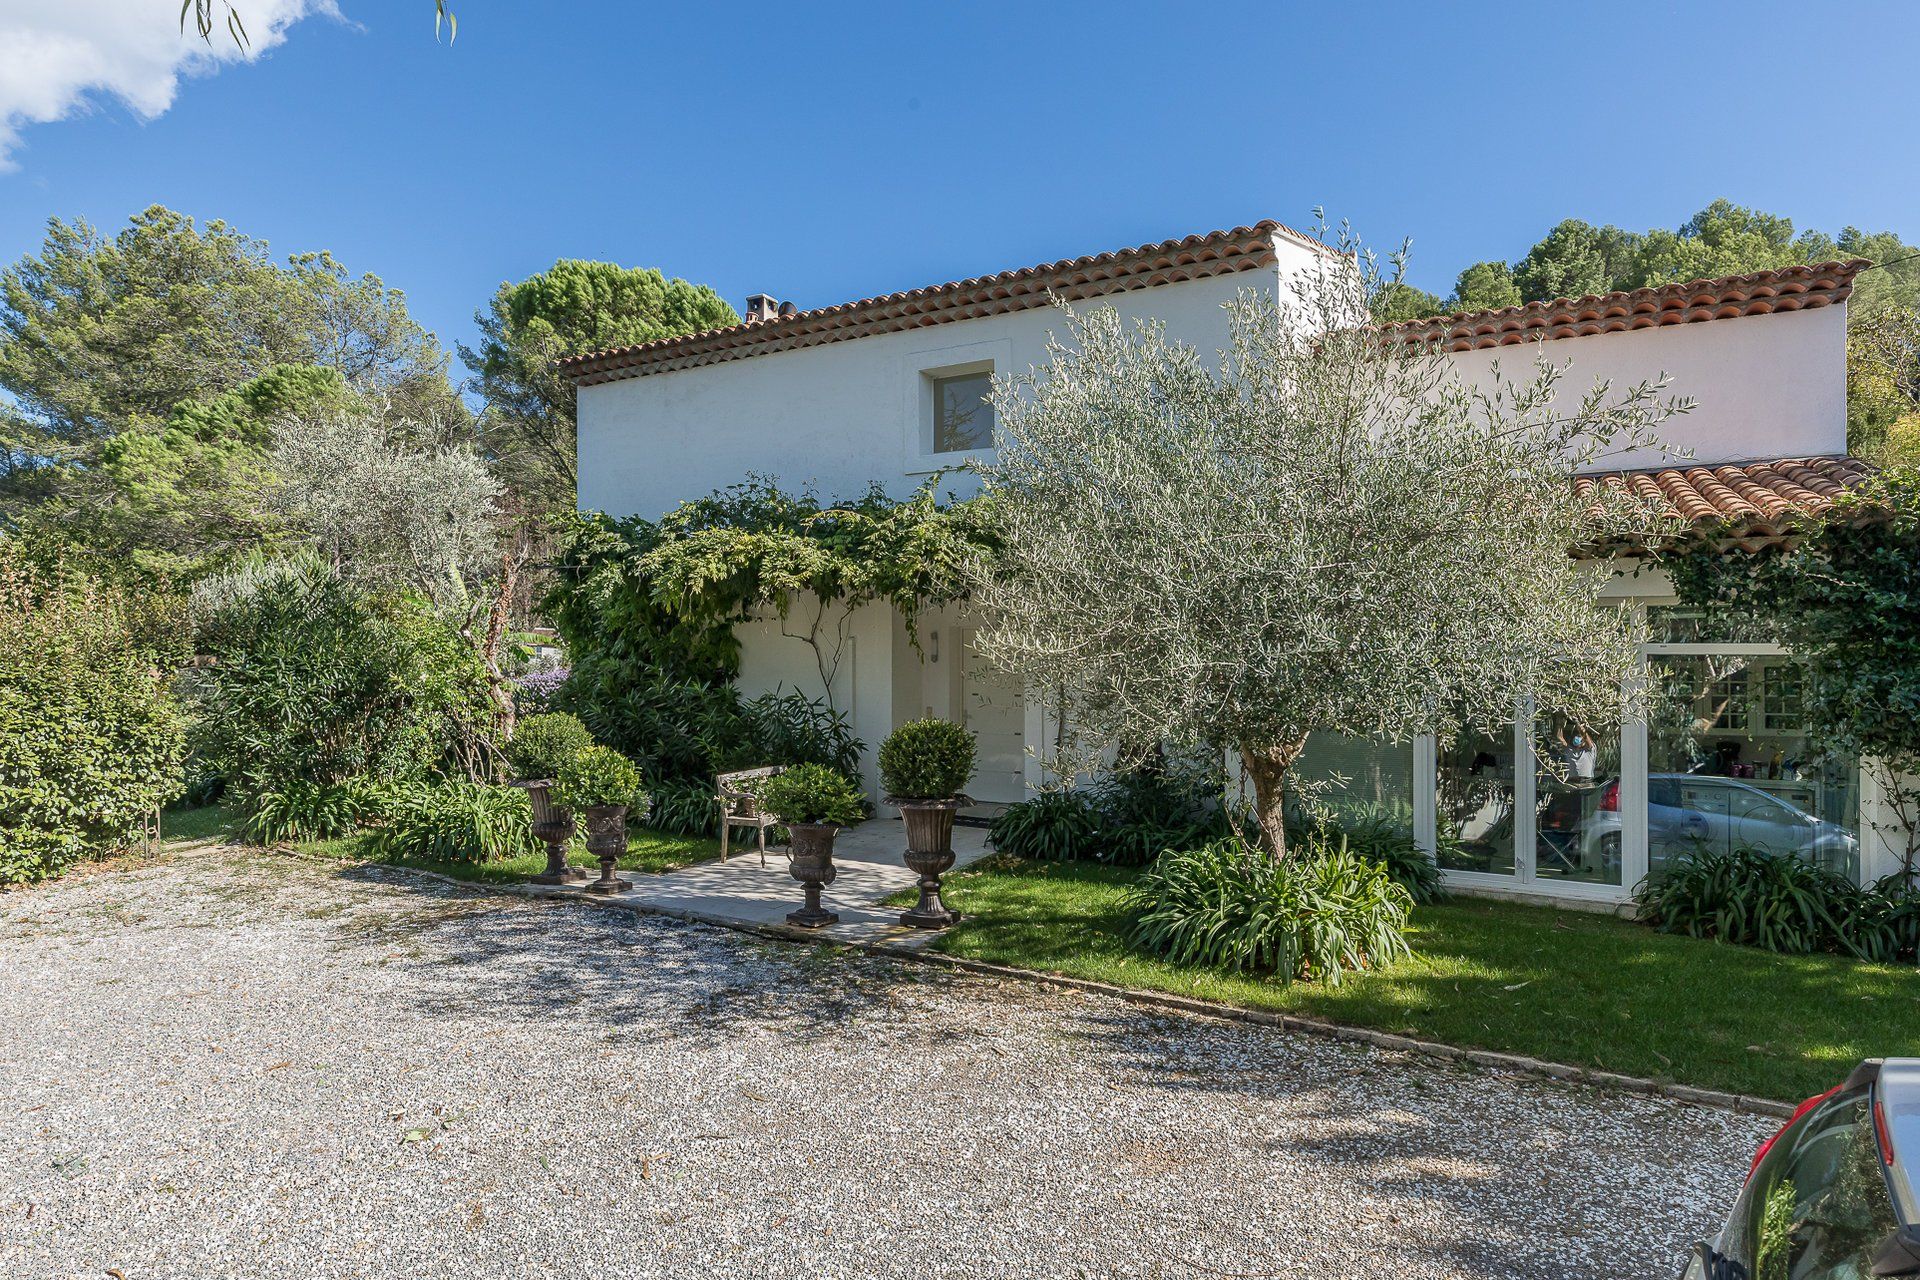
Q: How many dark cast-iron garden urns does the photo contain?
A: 4